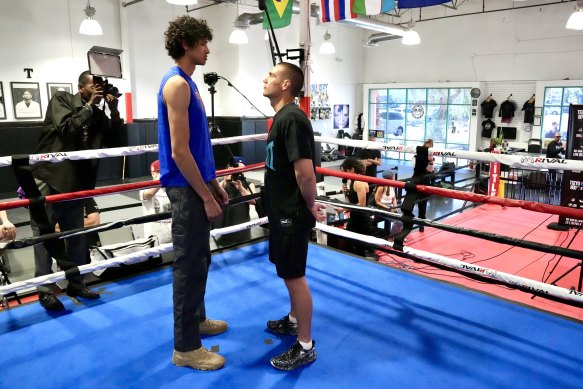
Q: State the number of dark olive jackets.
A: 1